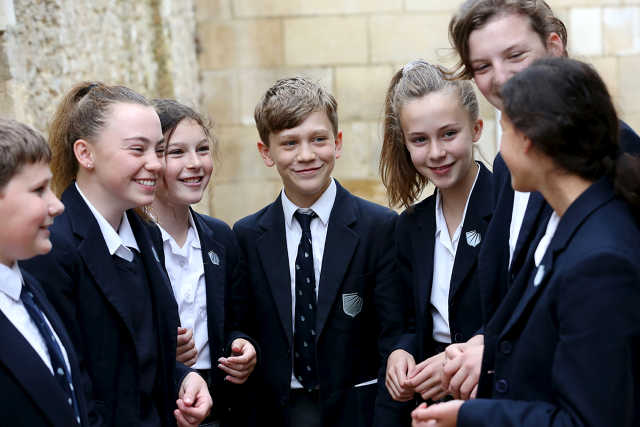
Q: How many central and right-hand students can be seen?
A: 4